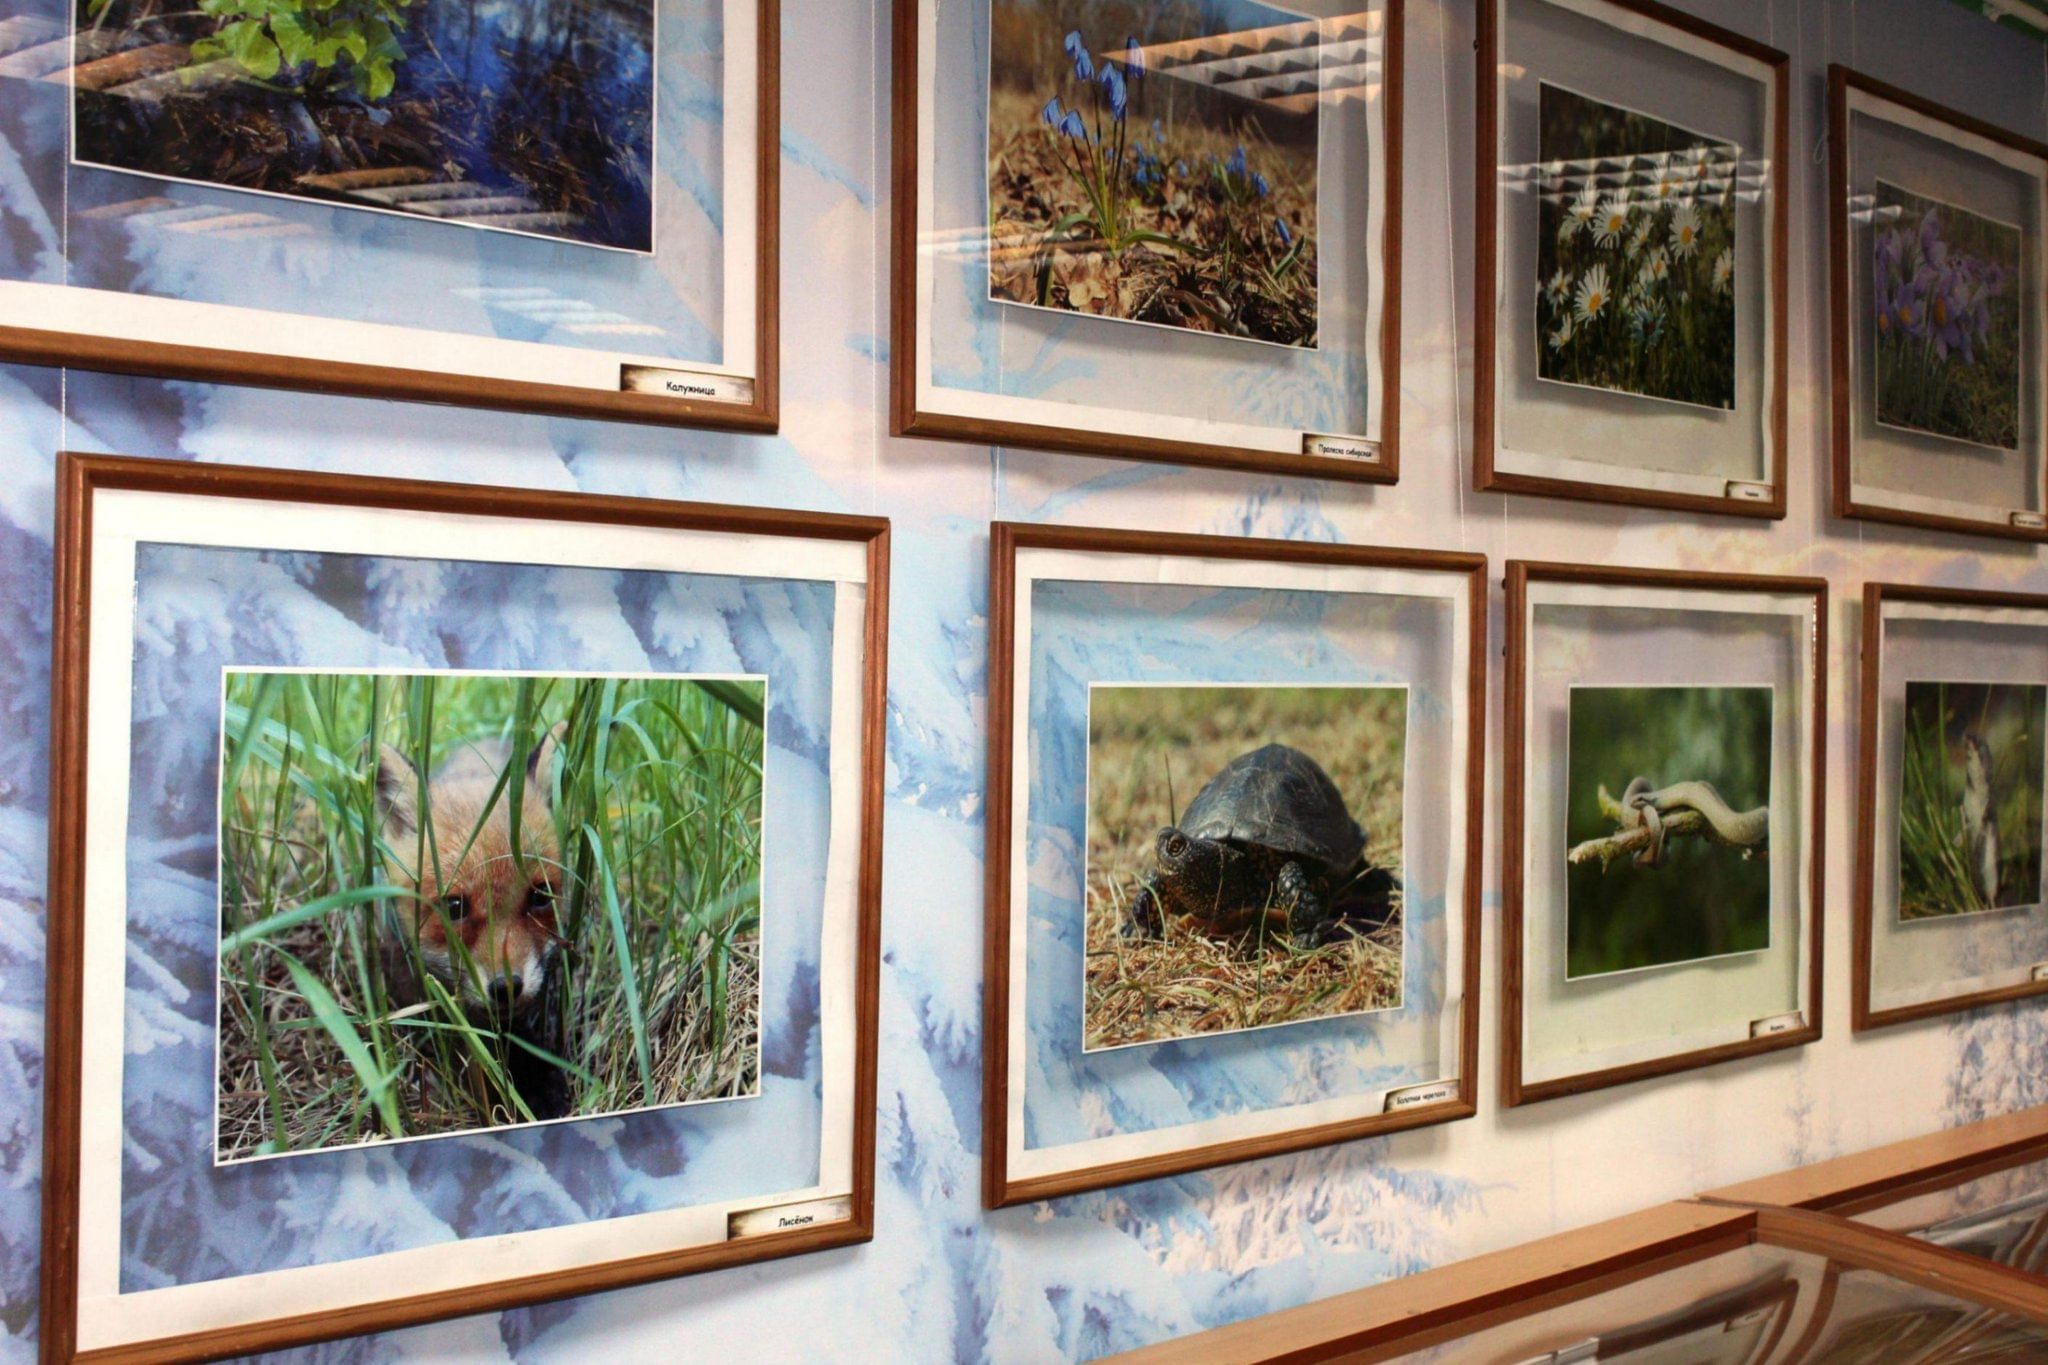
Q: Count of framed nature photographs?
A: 8